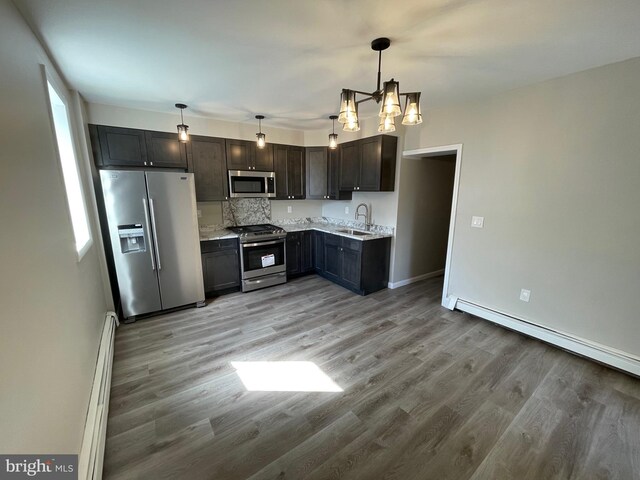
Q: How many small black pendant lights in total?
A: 3